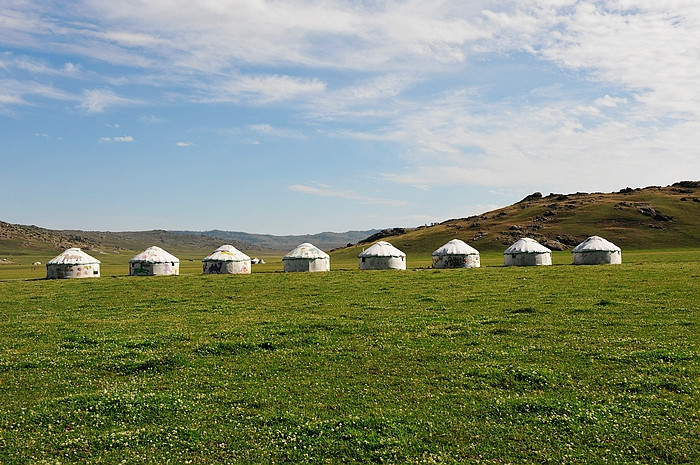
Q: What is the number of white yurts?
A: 8